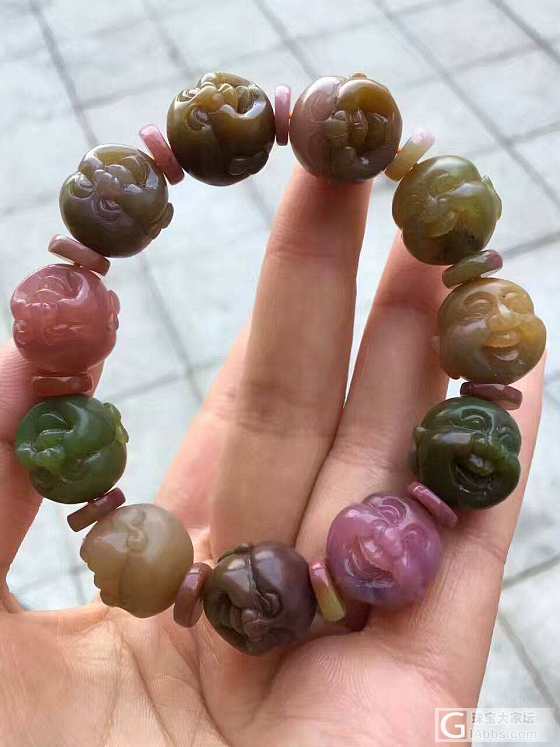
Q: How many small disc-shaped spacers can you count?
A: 11